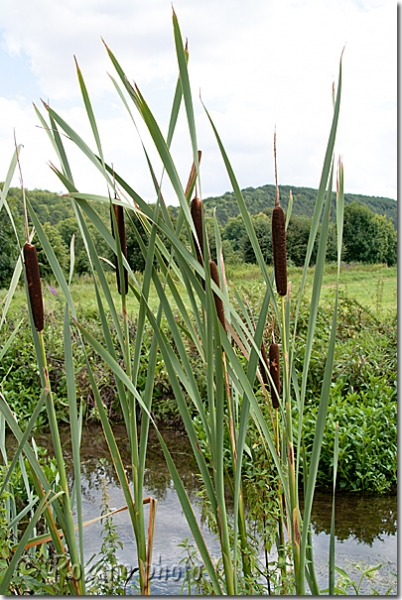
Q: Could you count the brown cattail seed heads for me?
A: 7